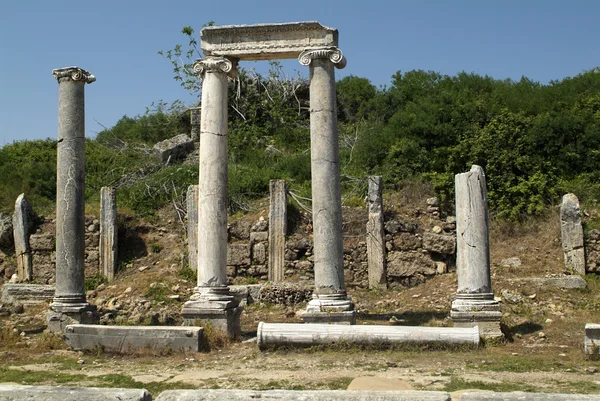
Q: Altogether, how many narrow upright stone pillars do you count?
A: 6